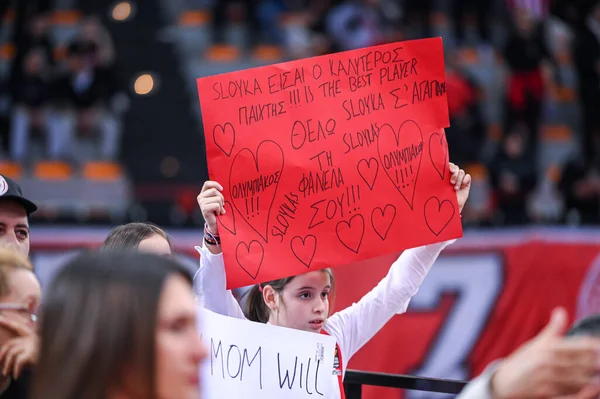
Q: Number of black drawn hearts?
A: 11